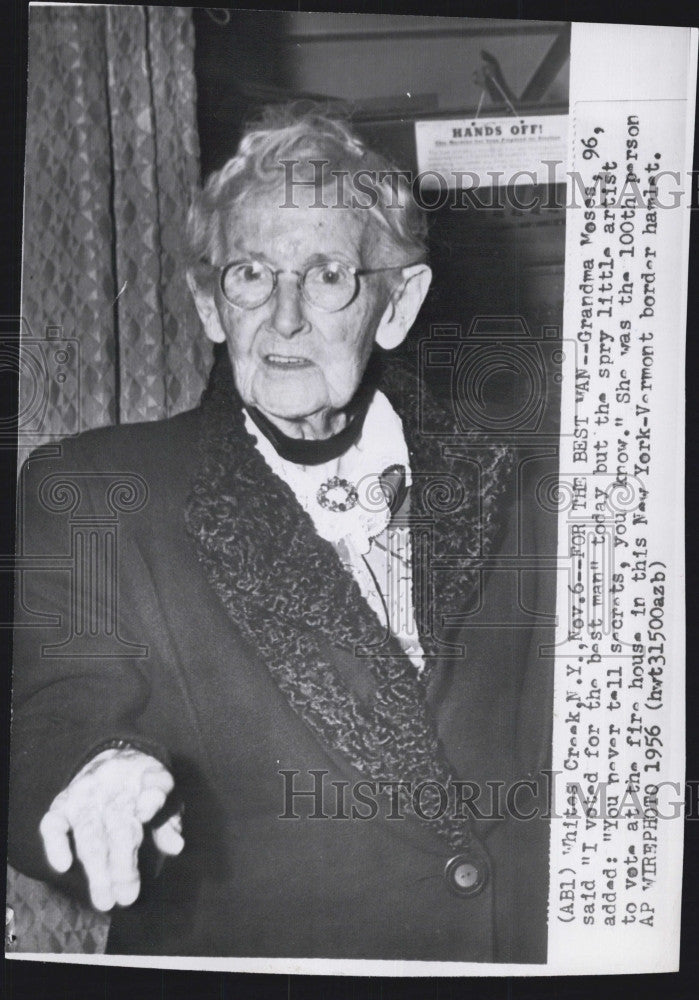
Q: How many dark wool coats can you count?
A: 1